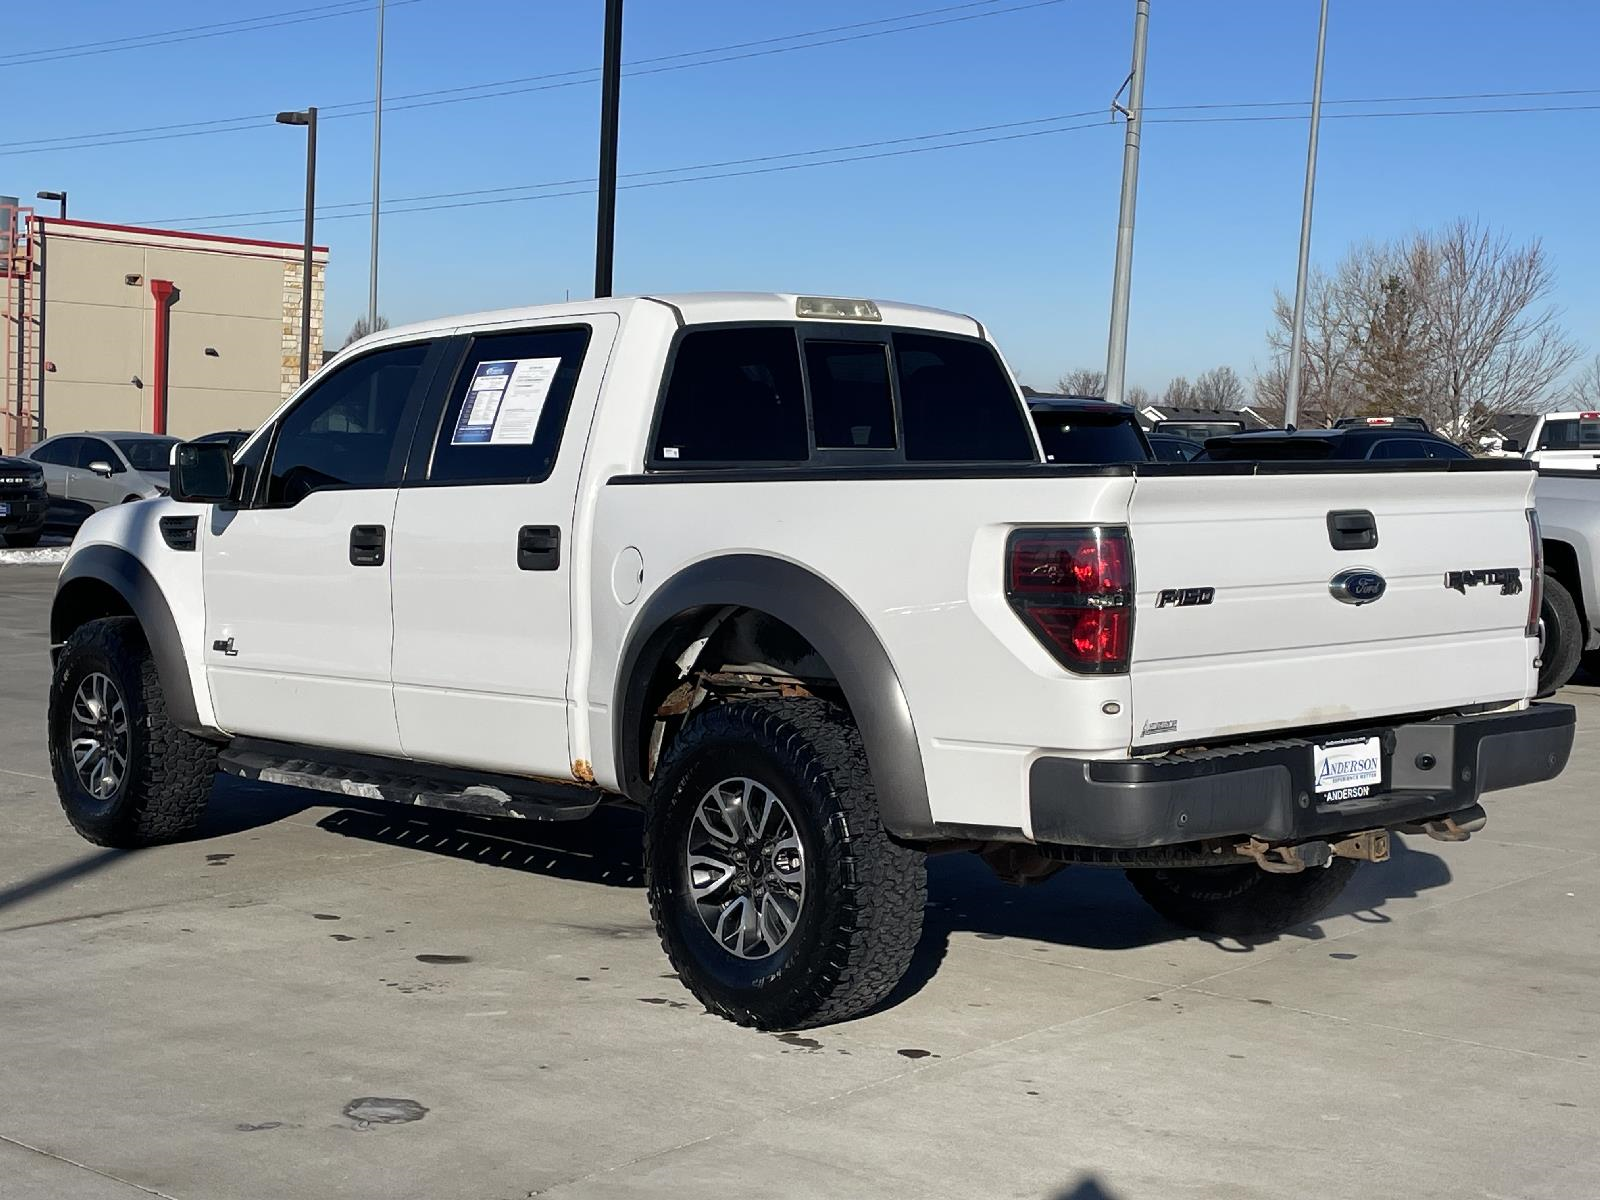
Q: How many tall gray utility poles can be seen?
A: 3